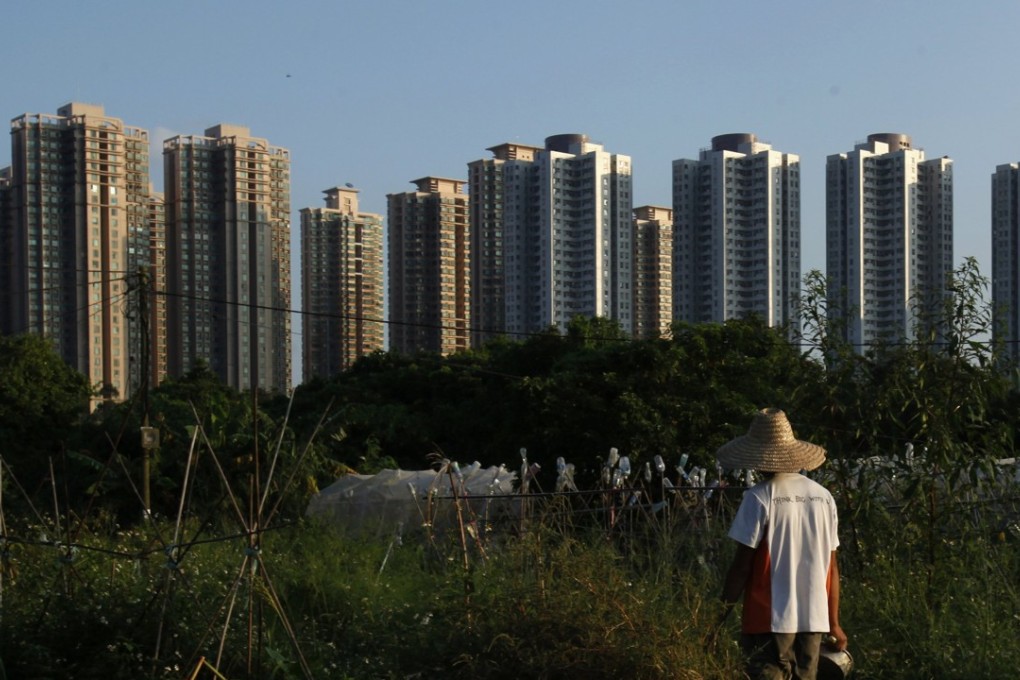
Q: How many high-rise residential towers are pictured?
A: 12